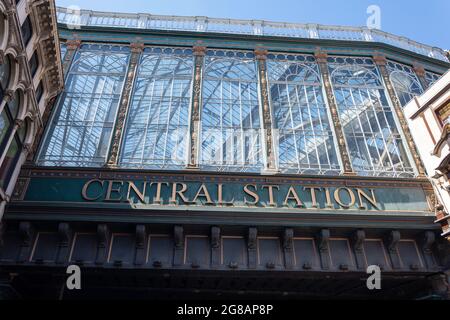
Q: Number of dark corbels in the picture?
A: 12